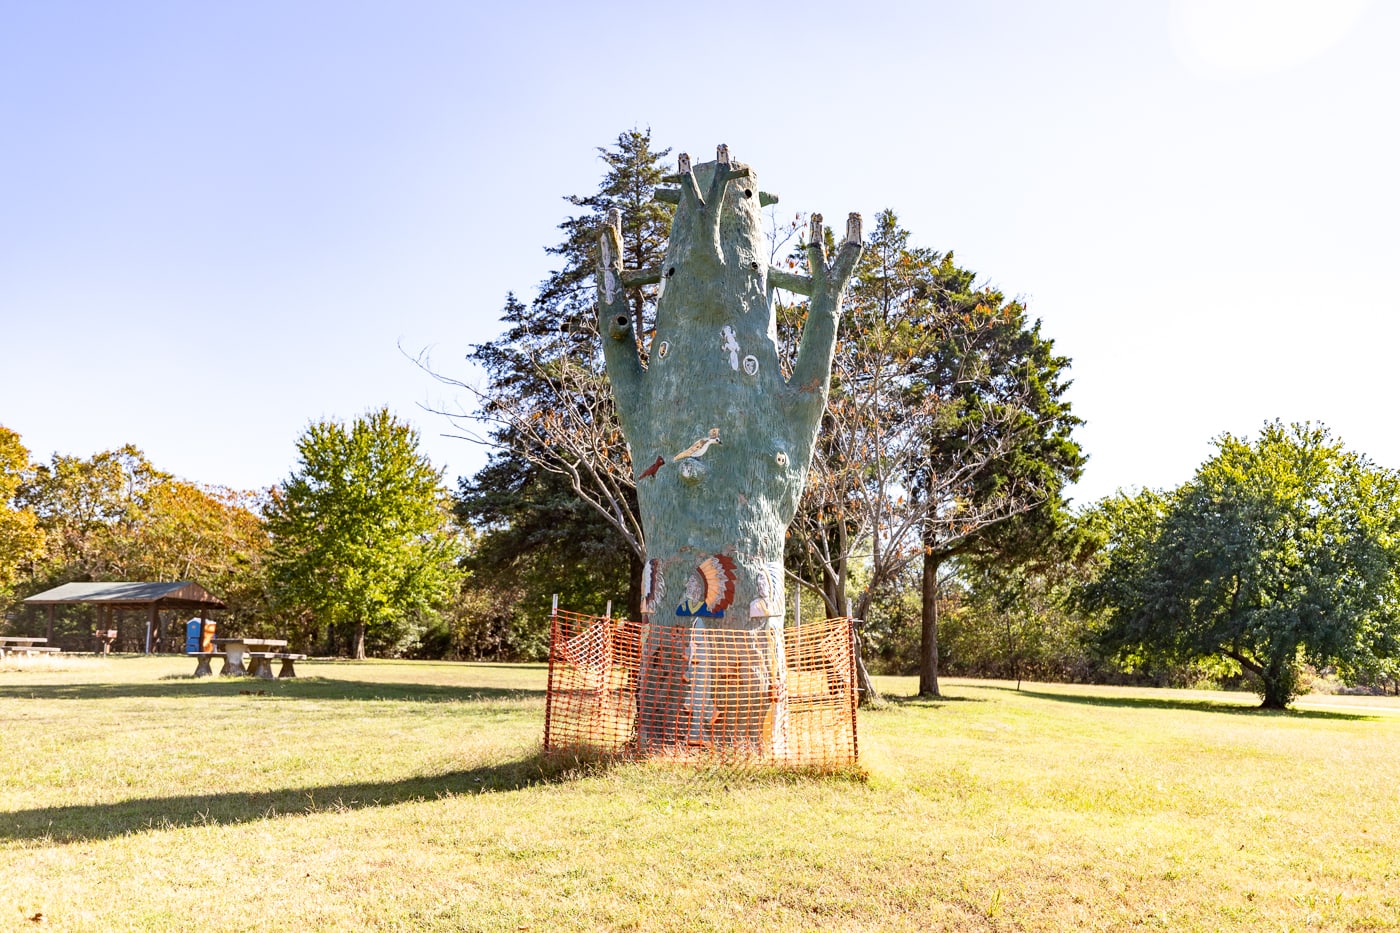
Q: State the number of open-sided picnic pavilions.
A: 1